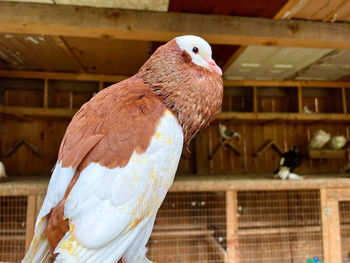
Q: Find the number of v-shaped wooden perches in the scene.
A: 3